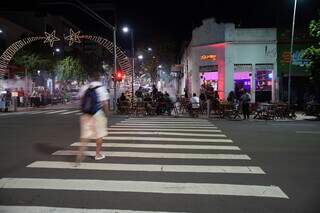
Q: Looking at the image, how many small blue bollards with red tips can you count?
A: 0